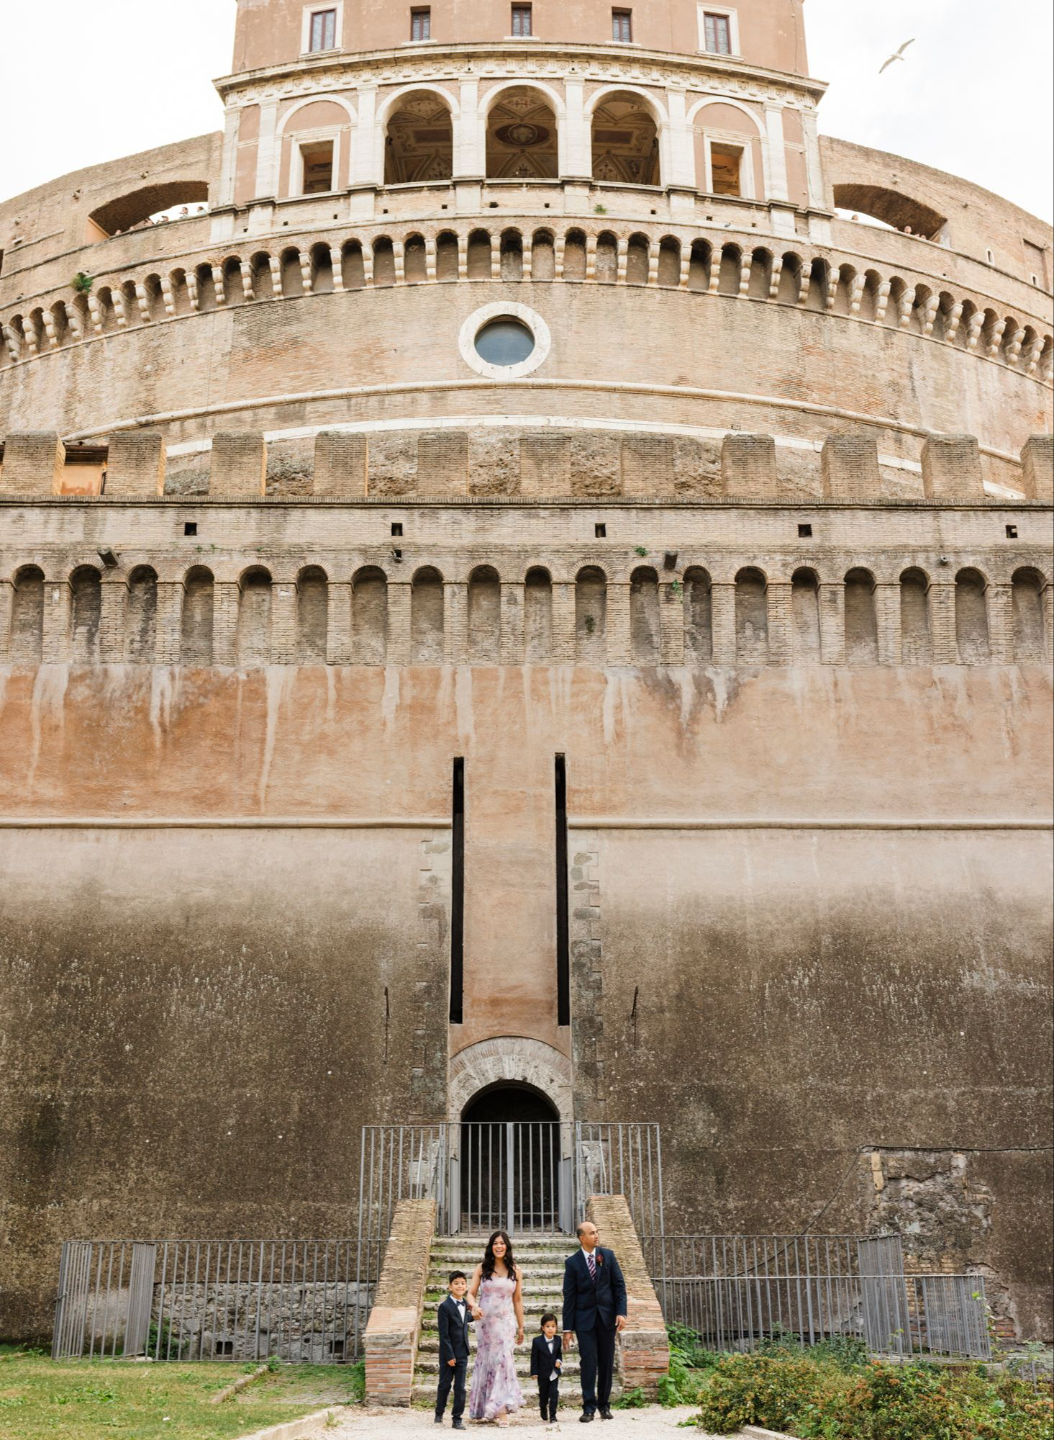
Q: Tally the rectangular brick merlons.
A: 11